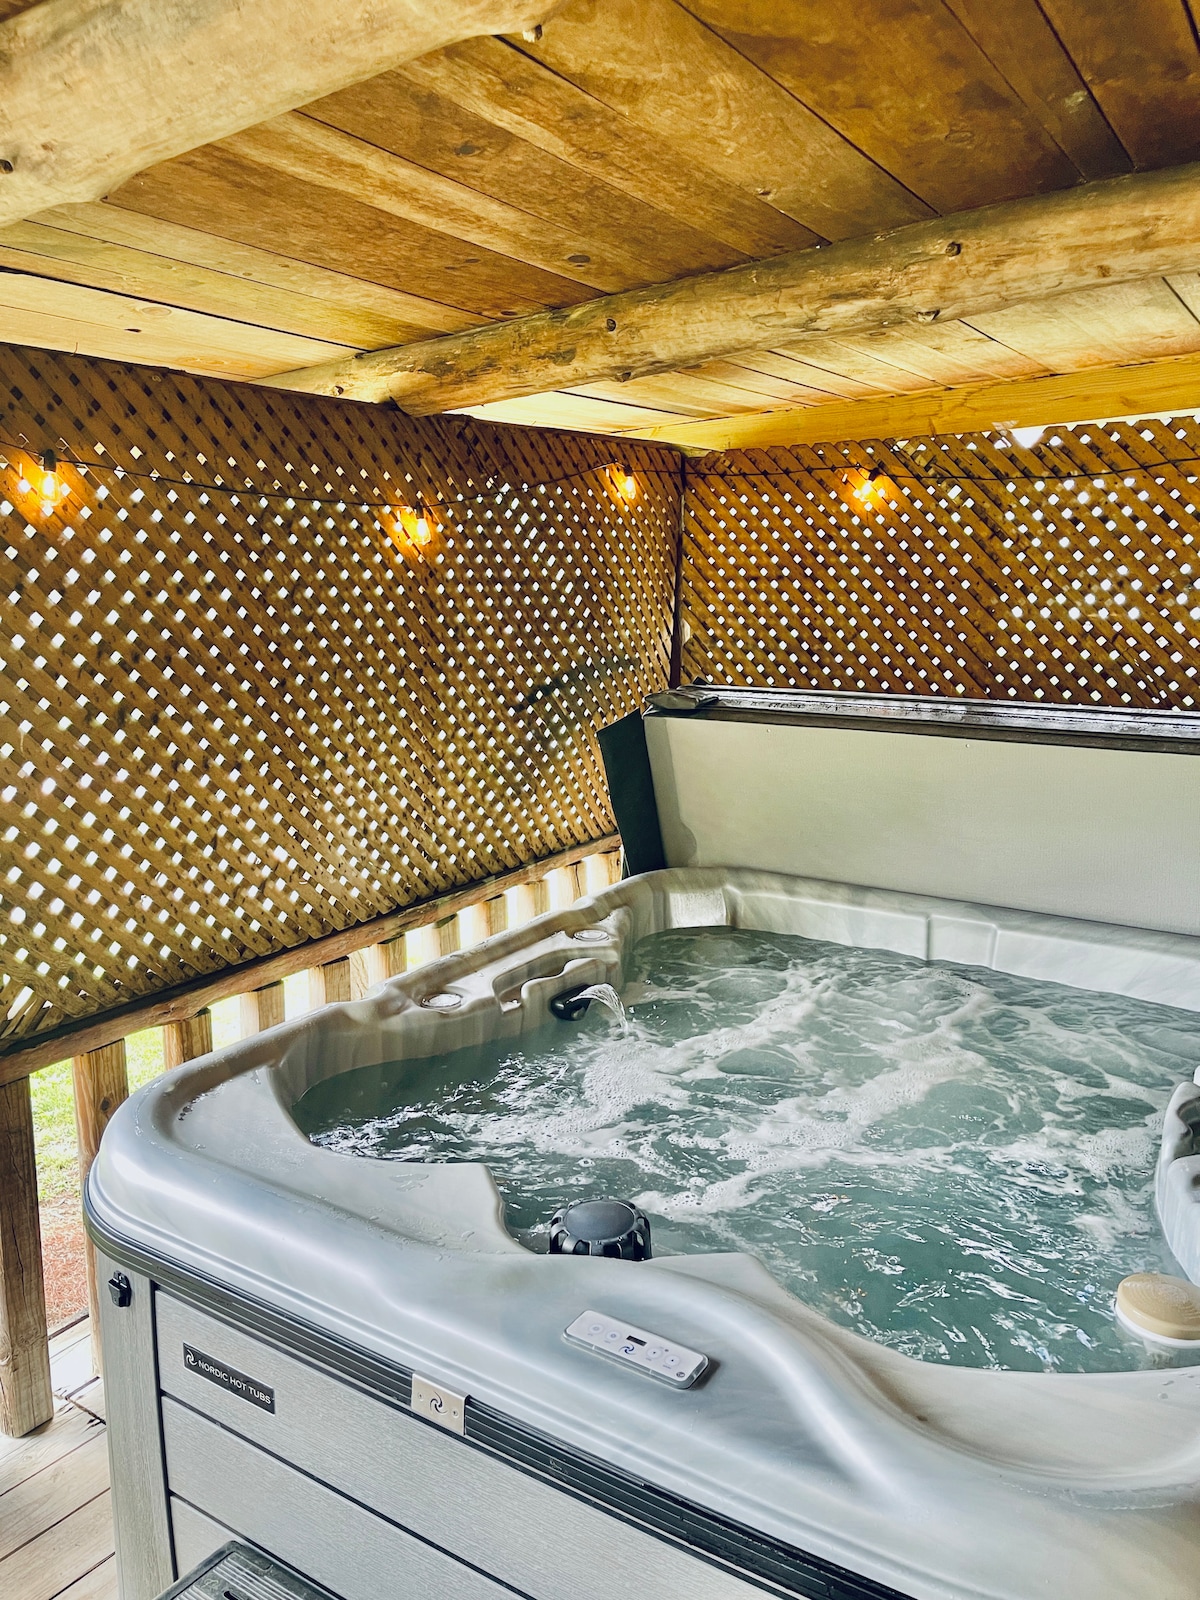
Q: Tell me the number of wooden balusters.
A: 11